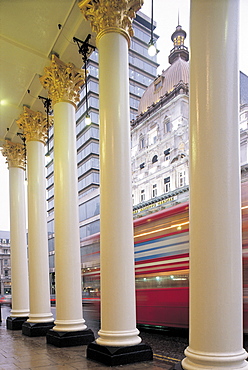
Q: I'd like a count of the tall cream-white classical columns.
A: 5